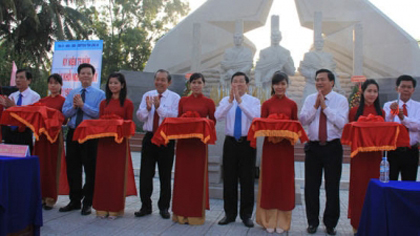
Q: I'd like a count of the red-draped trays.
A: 5